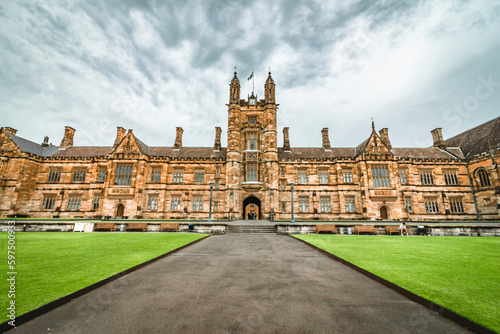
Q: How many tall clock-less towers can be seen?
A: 2